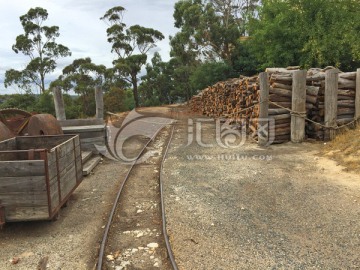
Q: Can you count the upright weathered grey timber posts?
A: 6